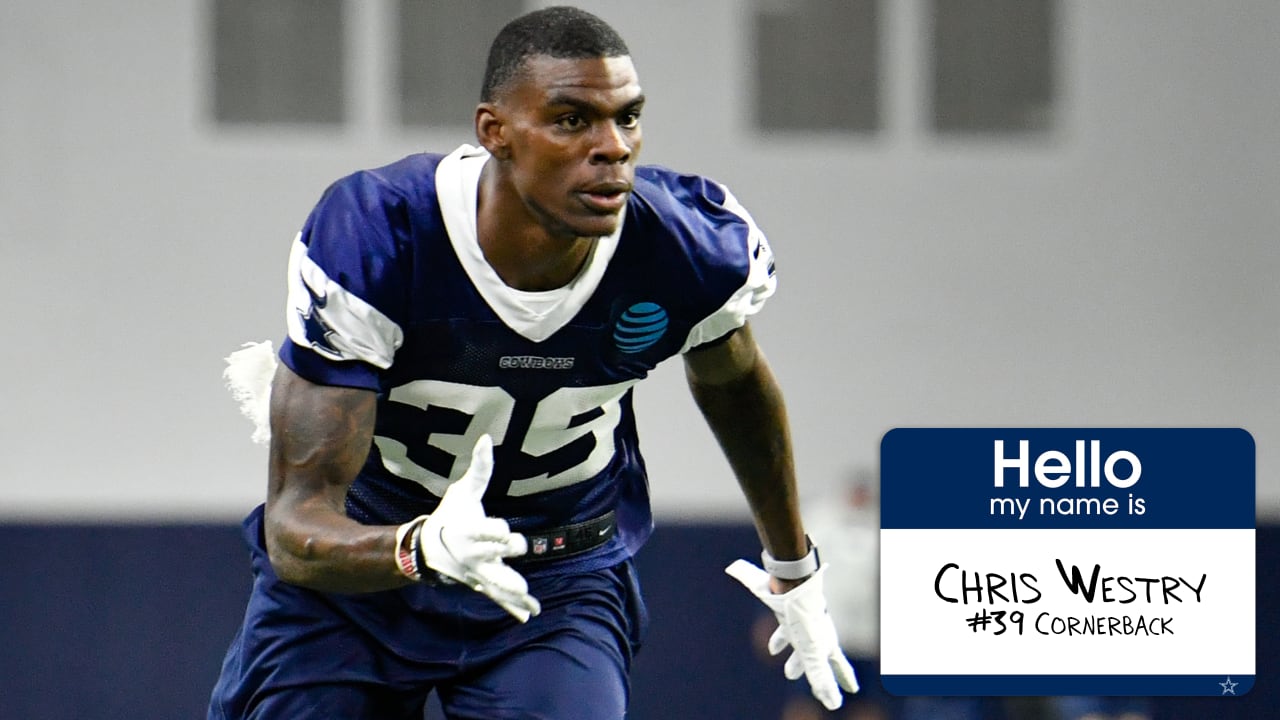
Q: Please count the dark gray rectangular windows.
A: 4